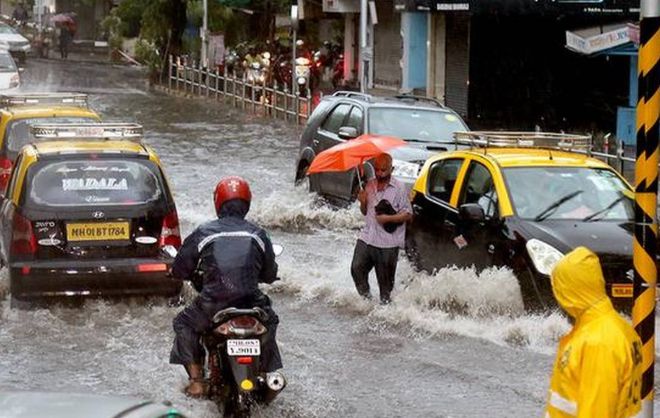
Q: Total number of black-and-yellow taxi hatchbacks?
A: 3